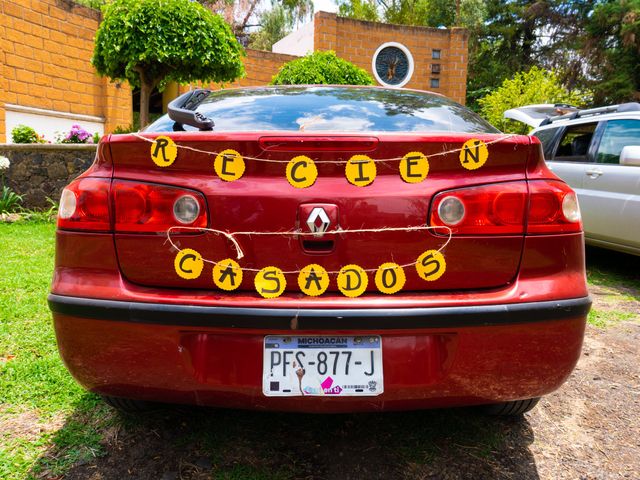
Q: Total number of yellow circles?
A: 13